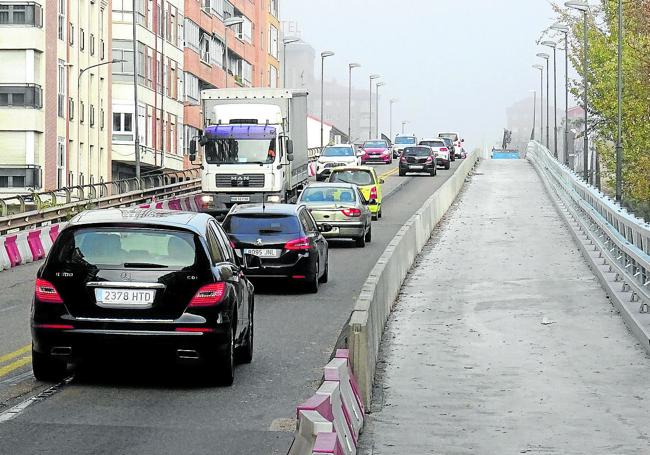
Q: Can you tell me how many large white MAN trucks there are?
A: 1